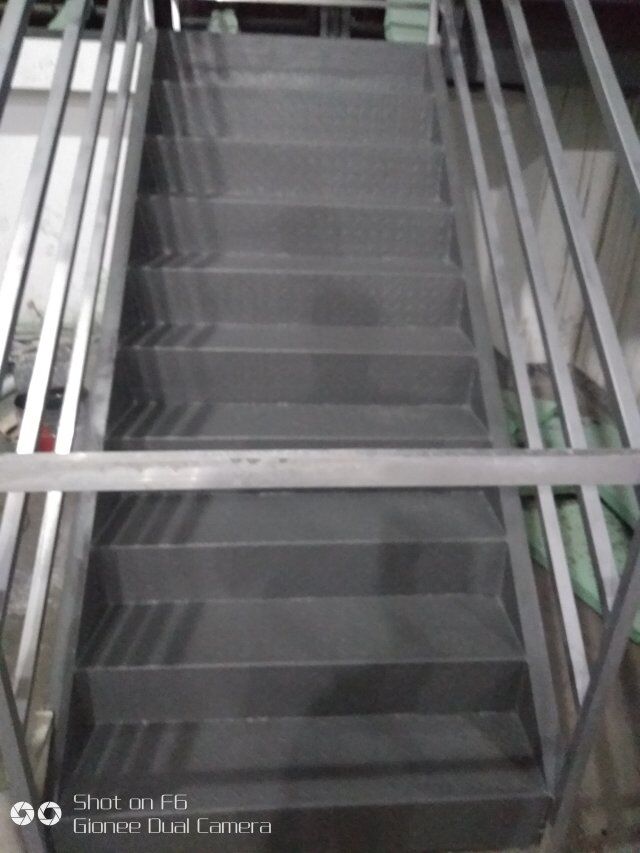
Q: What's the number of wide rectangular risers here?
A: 10